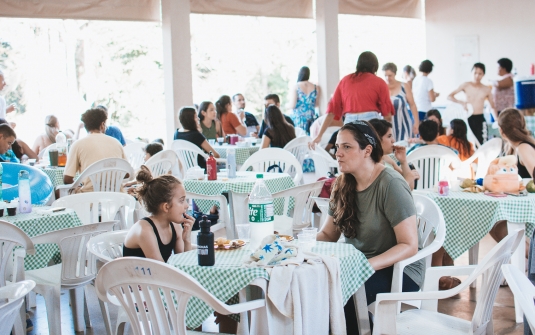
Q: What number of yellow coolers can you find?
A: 0